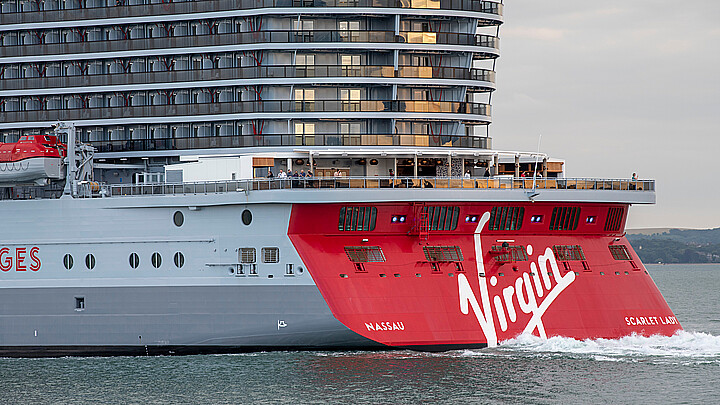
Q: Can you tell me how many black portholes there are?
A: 7